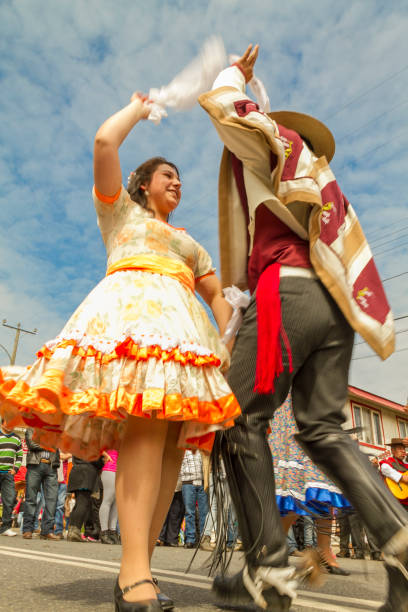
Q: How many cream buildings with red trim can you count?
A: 1